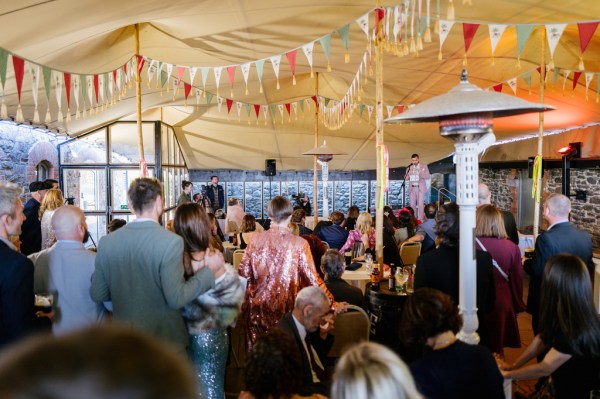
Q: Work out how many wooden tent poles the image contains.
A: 4